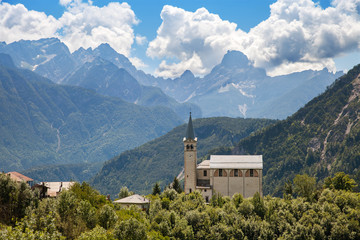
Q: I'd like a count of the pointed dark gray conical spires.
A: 1